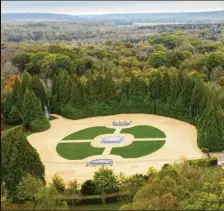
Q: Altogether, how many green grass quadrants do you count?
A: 4